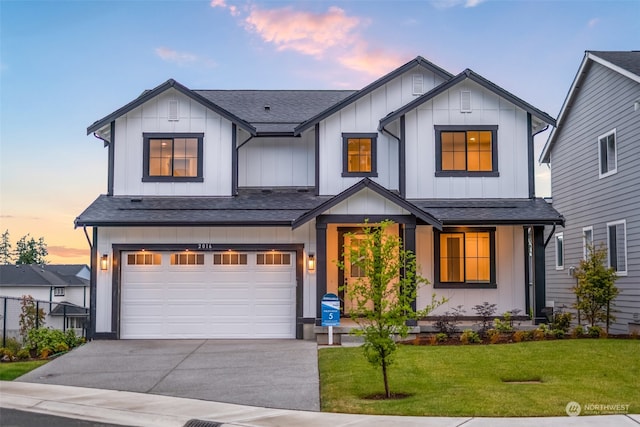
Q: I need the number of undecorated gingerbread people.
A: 0